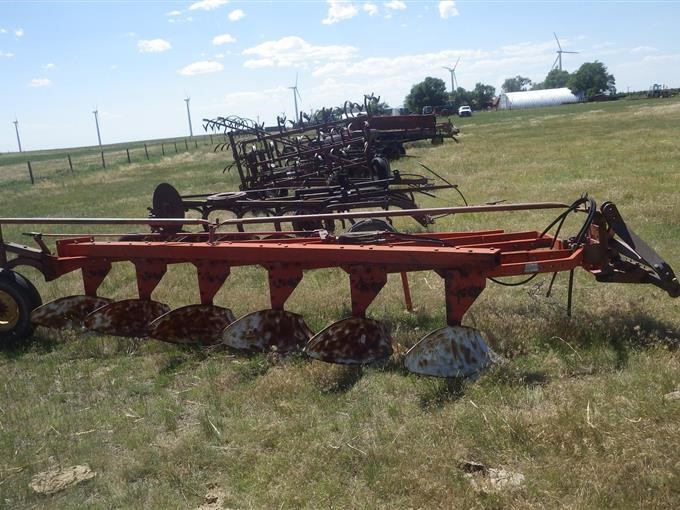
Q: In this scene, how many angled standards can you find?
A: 6